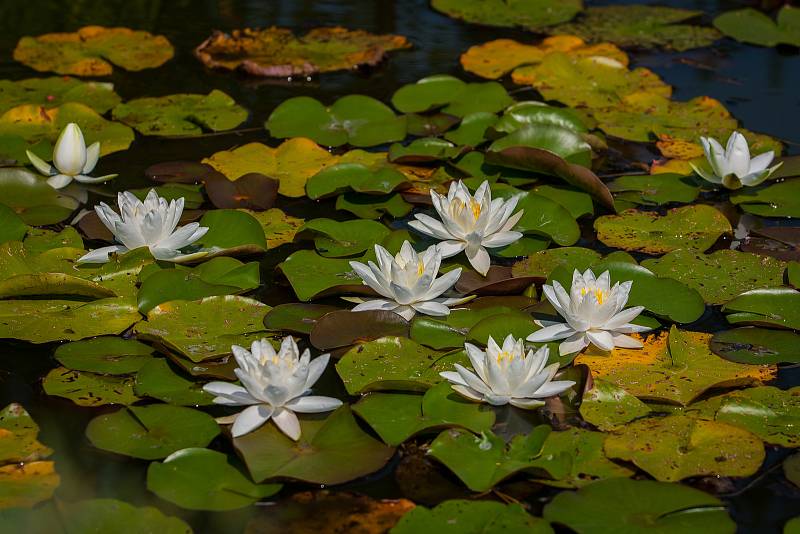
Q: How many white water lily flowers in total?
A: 8